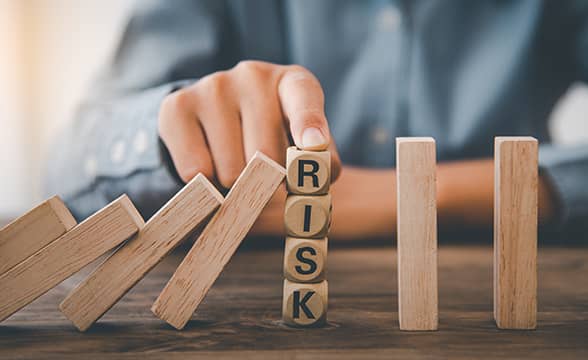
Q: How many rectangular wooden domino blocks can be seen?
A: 6